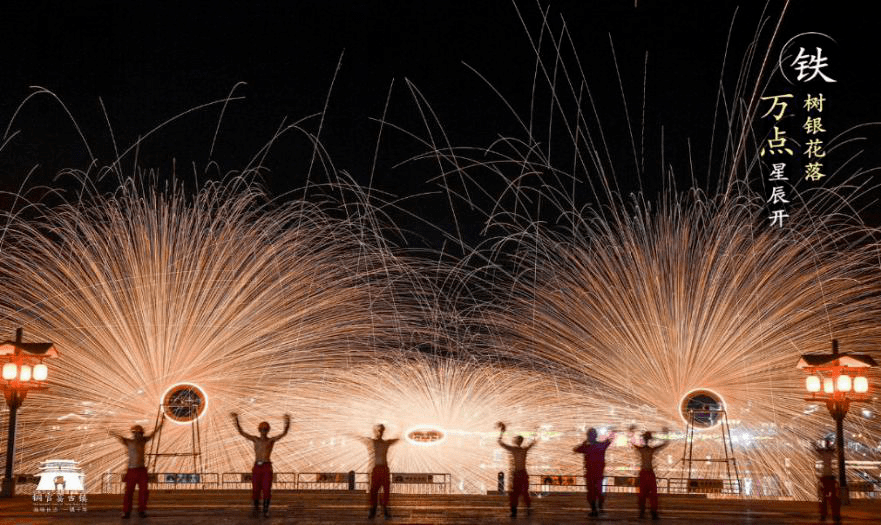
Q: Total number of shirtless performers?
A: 6